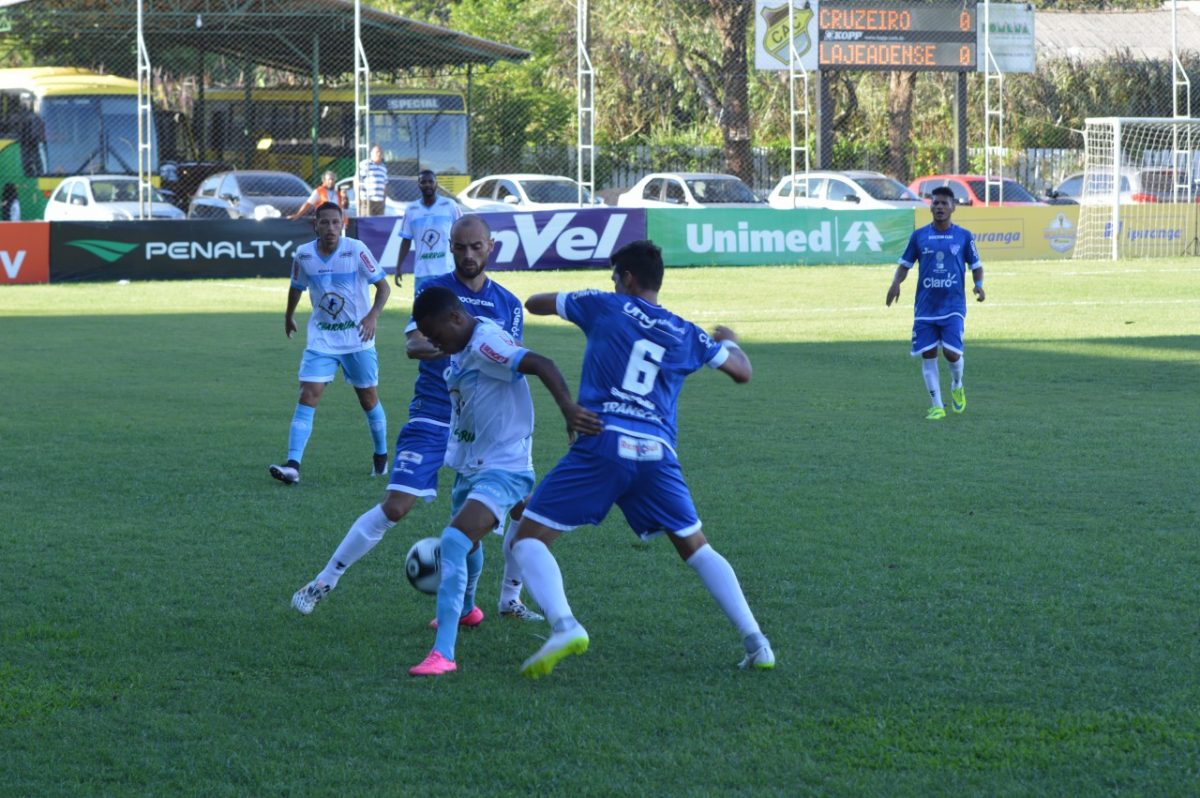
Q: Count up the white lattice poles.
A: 6